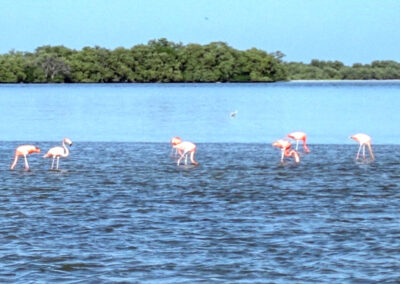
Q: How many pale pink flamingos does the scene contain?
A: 7